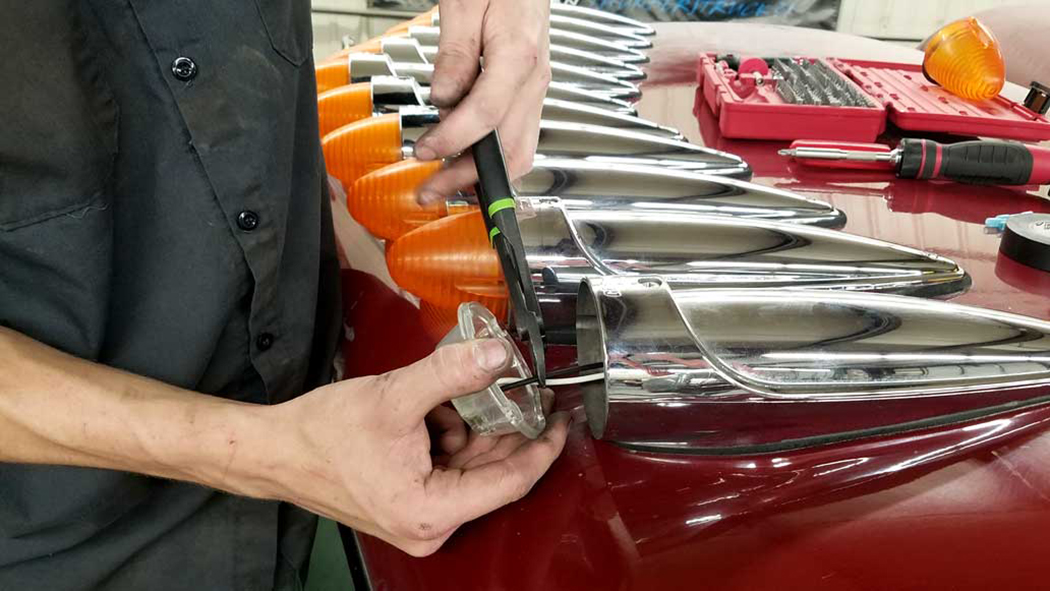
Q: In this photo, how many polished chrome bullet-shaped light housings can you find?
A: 11